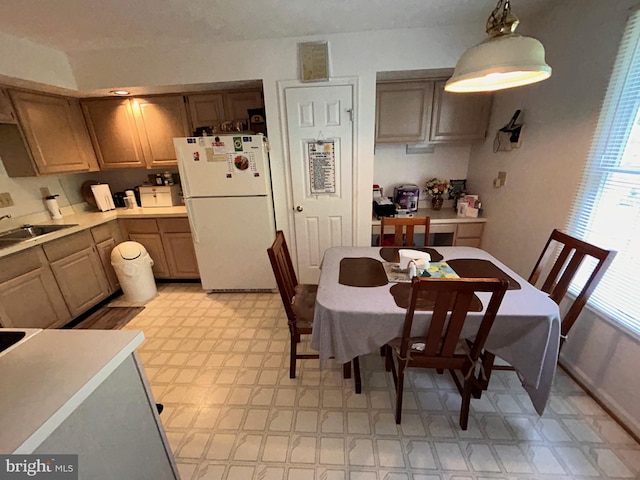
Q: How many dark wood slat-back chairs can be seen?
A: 4